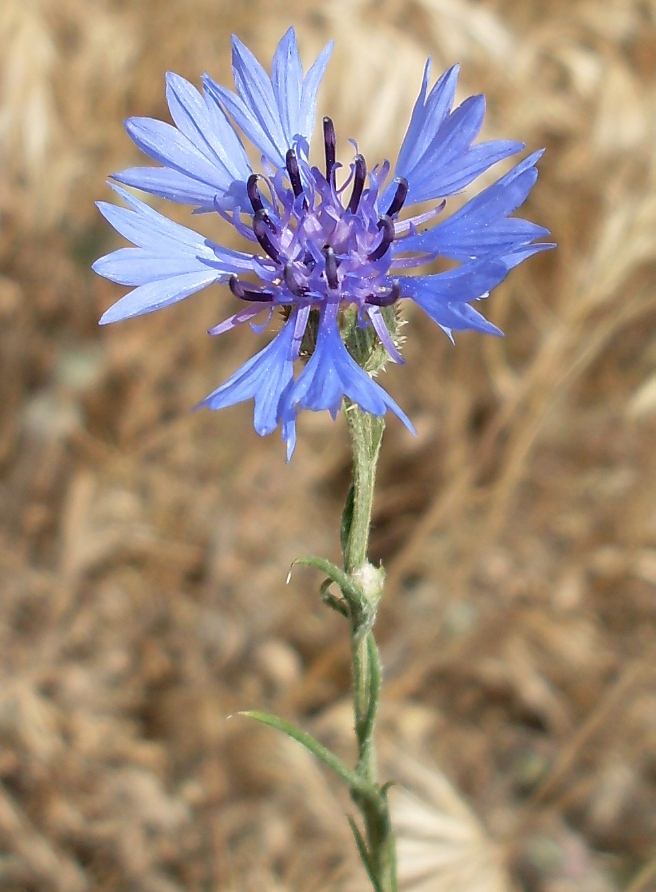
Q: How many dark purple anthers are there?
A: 11